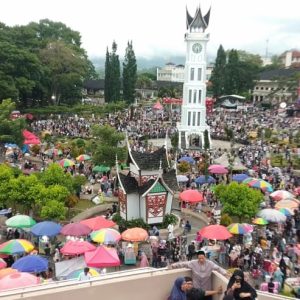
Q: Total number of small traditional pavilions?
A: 1